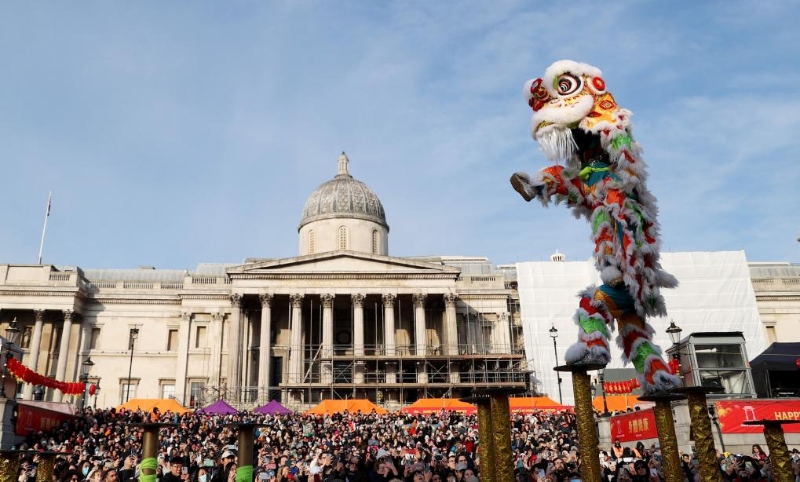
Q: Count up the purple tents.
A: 2